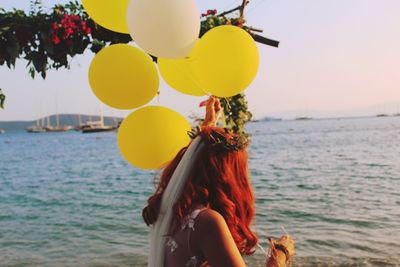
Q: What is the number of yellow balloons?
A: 5